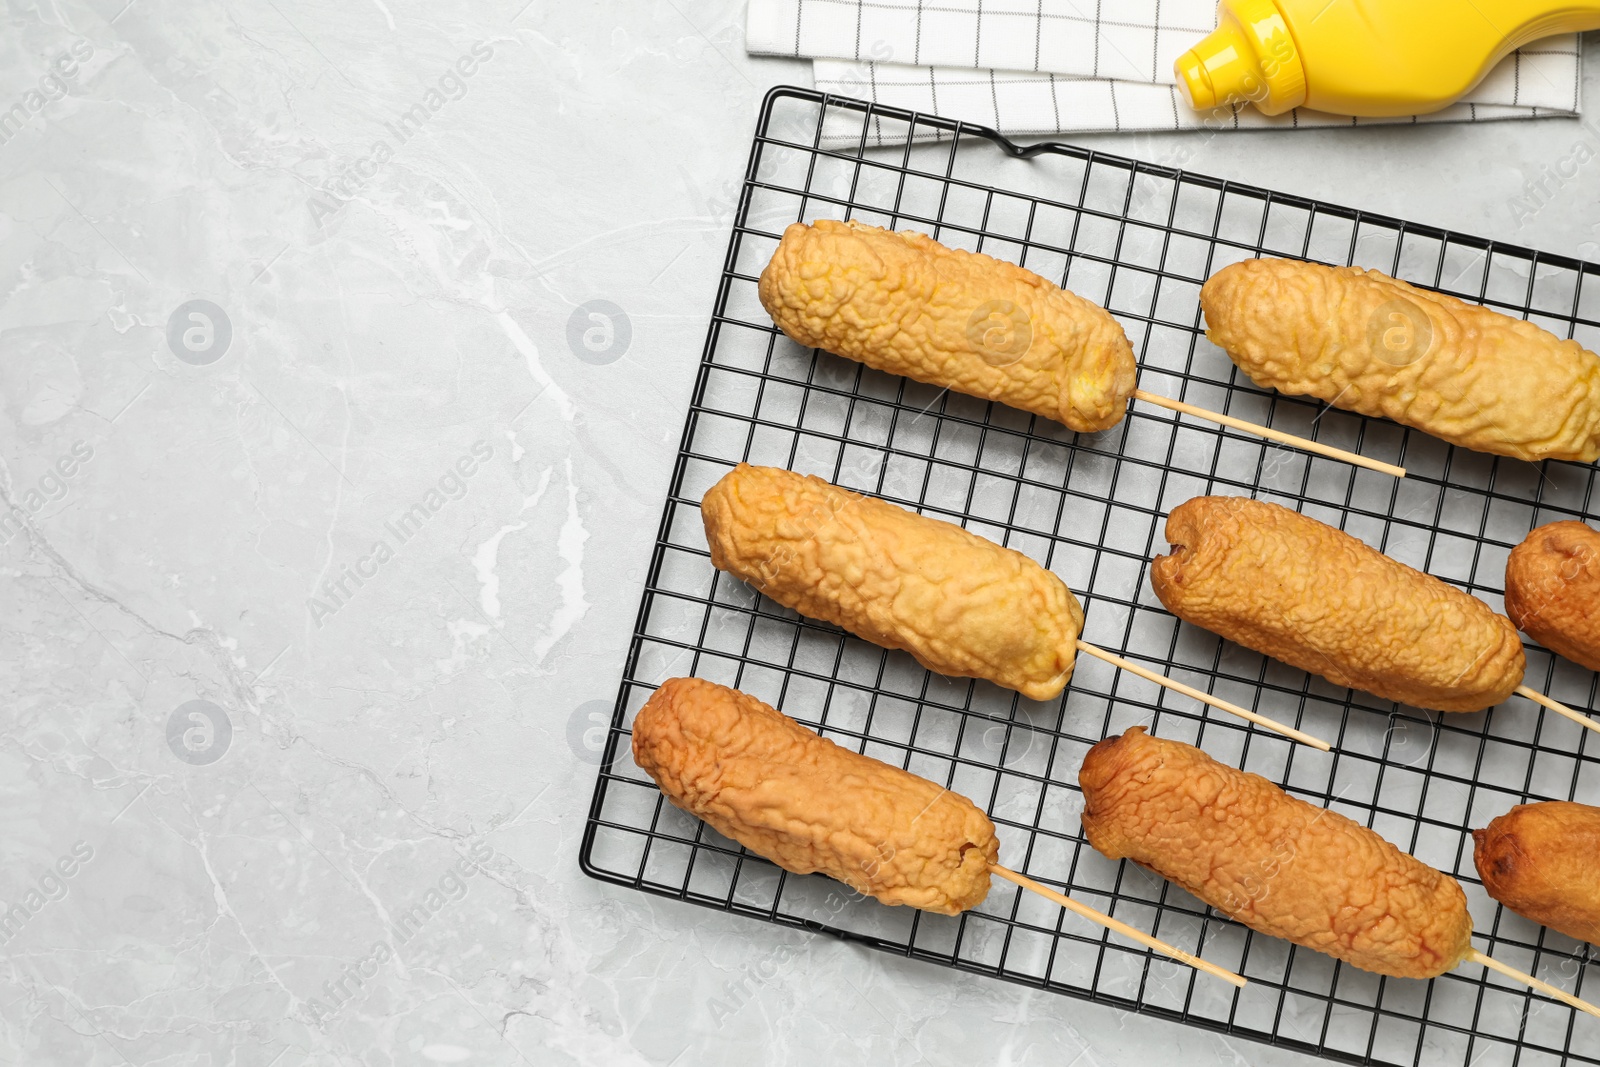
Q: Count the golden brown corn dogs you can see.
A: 8